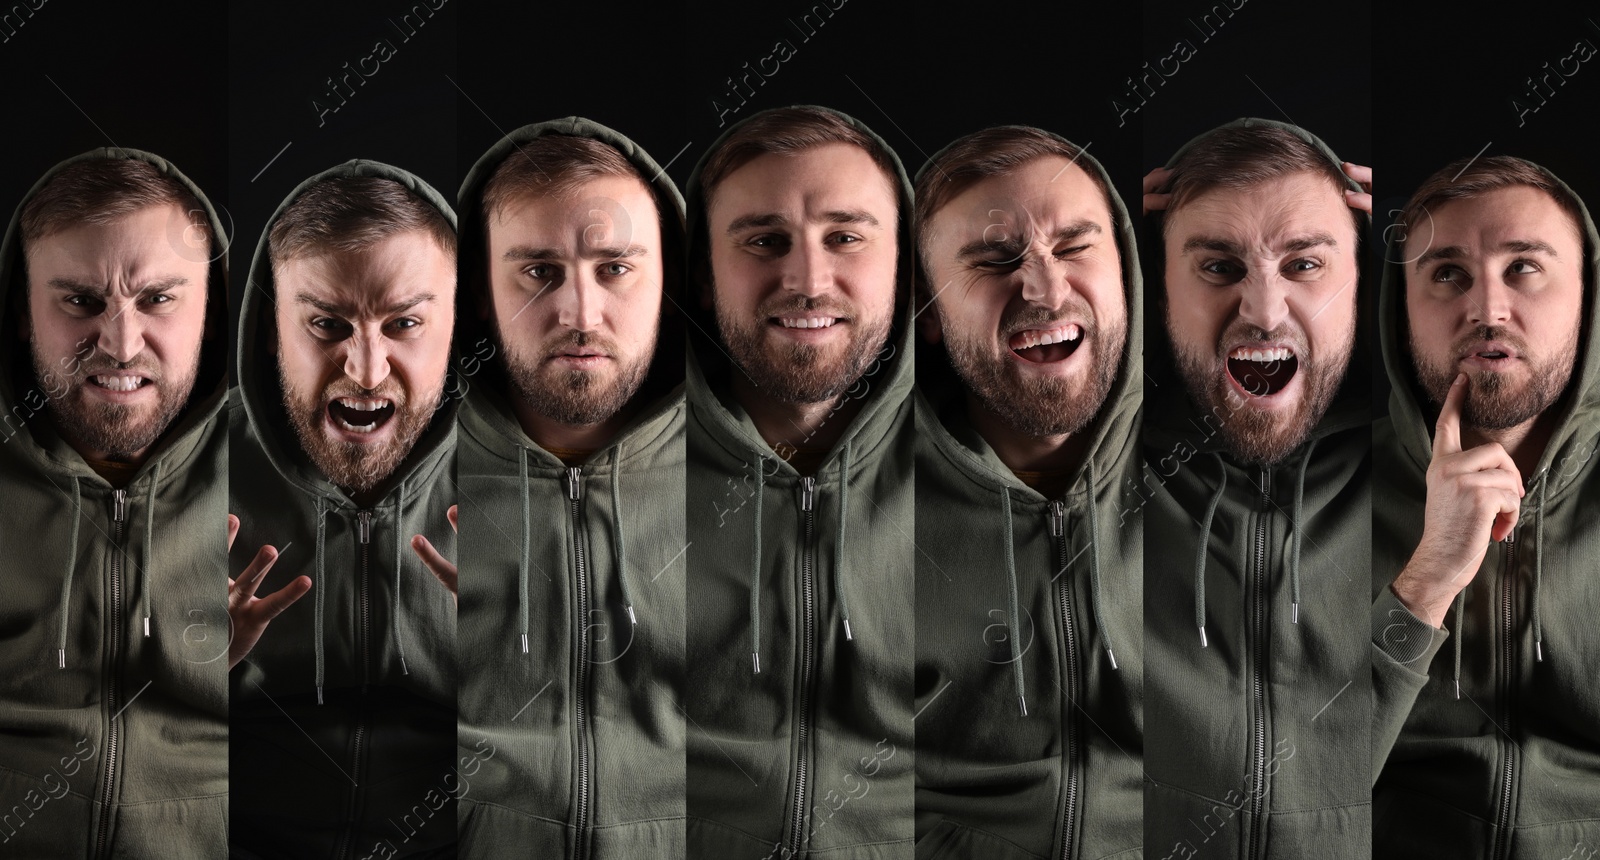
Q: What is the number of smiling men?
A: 1